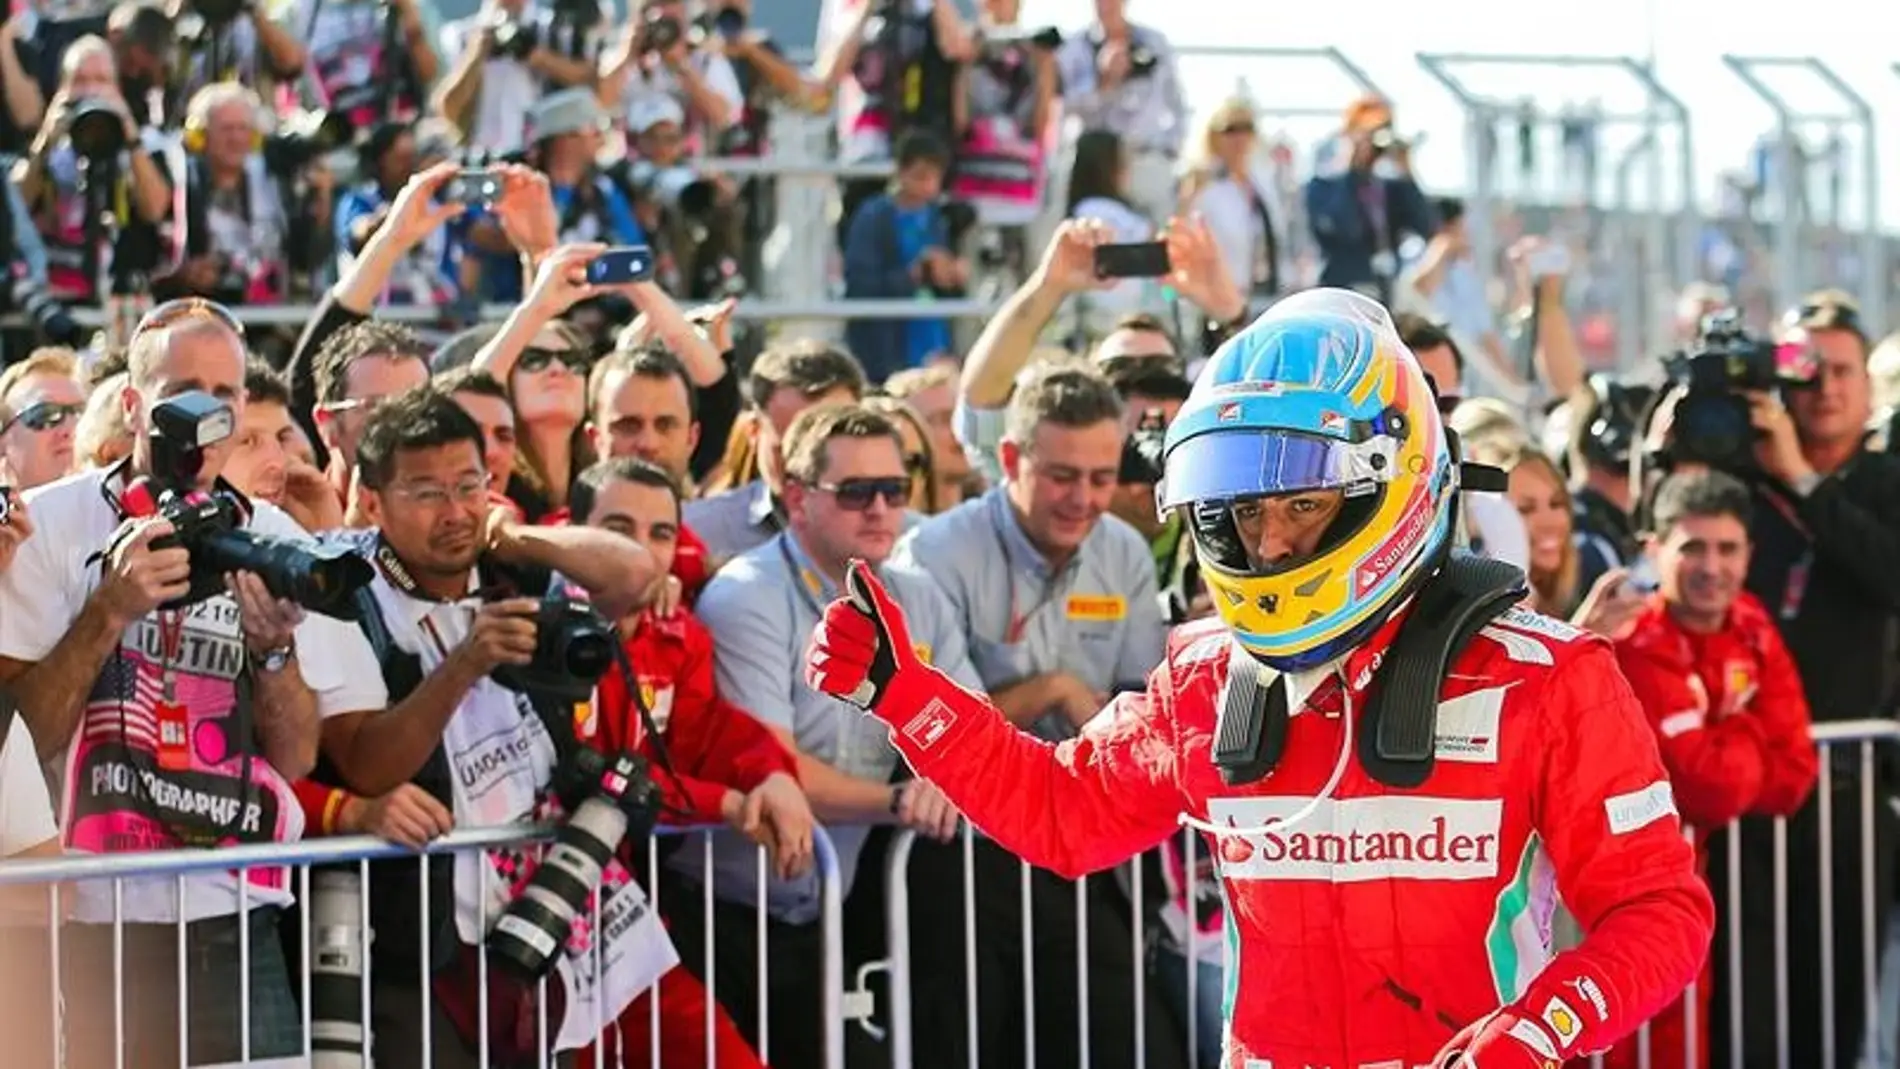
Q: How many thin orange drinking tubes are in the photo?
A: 0